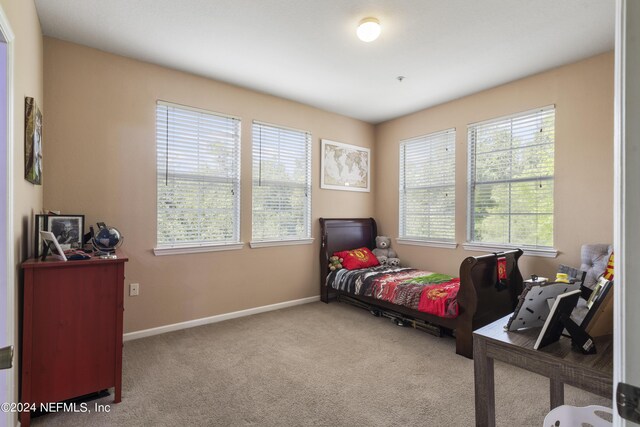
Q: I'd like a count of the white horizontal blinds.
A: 4